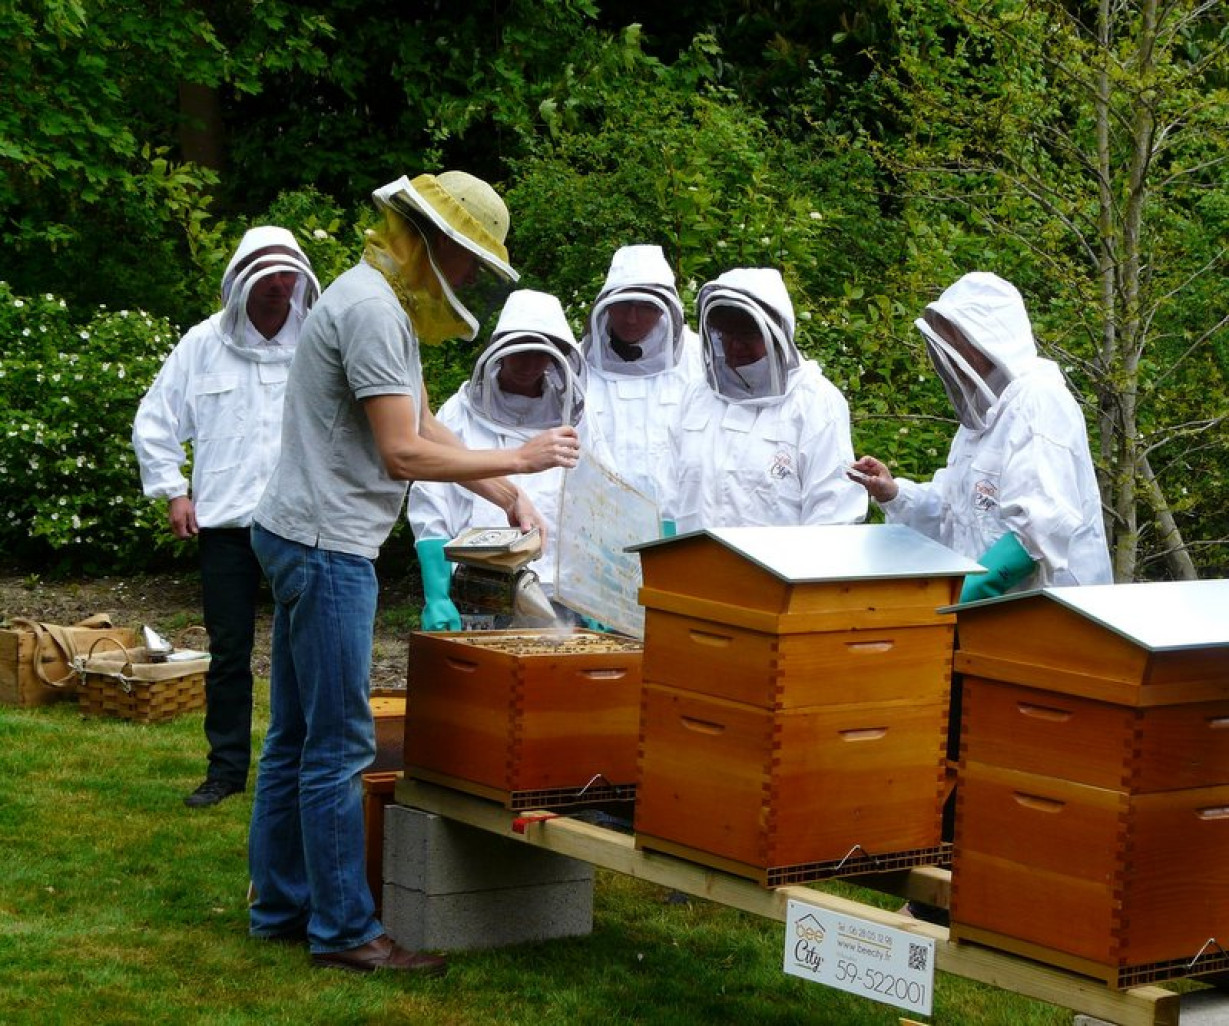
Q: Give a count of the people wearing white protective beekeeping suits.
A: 5